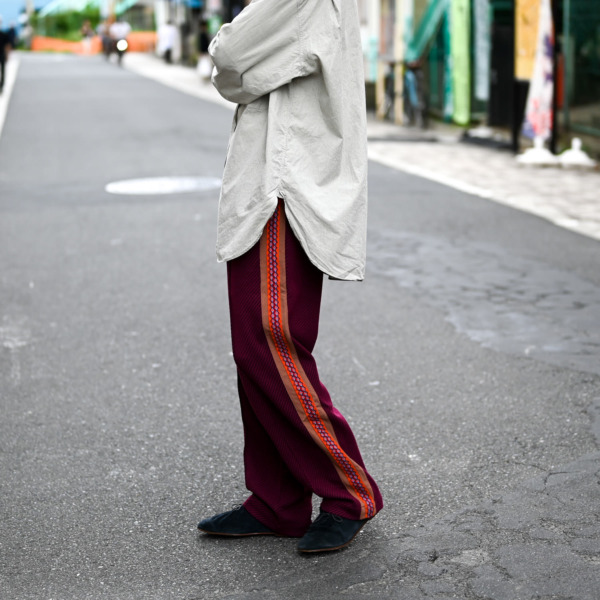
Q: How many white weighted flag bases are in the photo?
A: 2